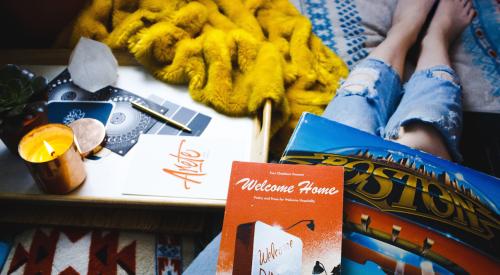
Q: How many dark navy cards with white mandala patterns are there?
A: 2